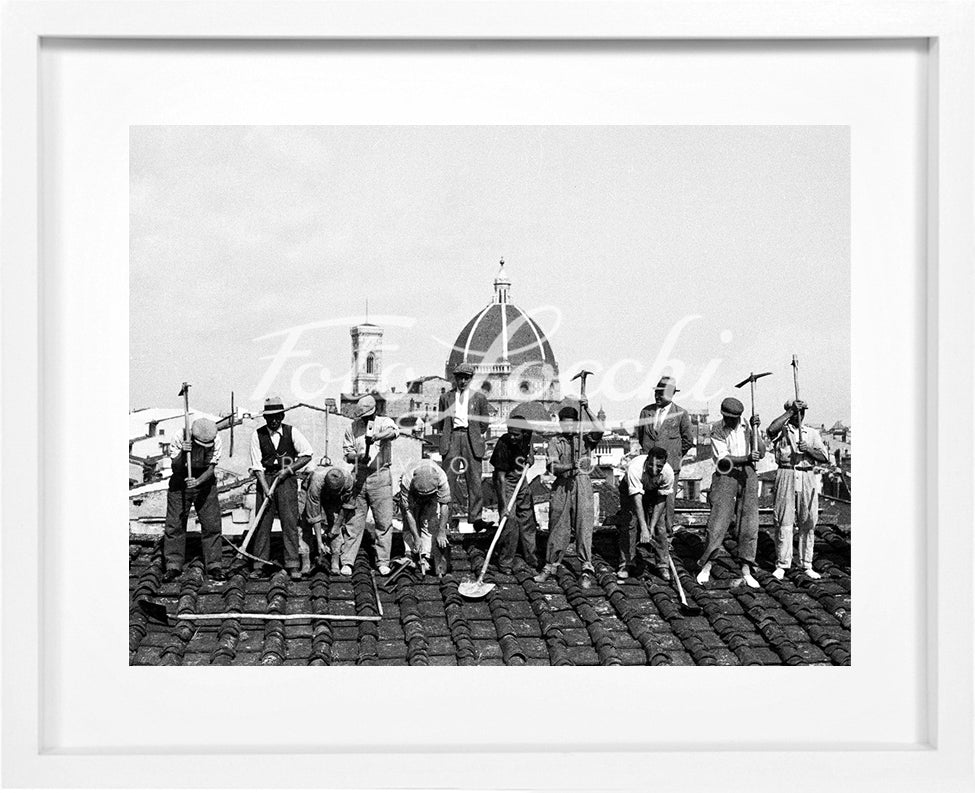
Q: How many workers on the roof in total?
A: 12